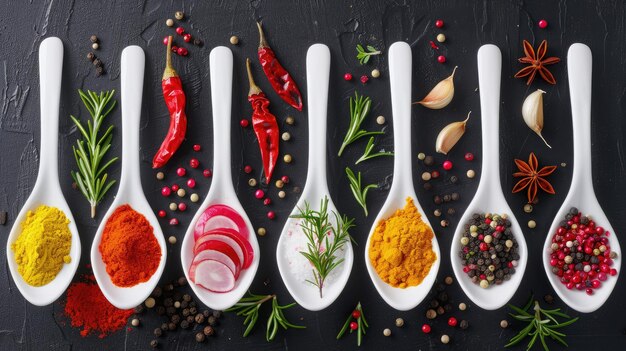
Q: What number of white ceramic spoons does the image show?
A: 7